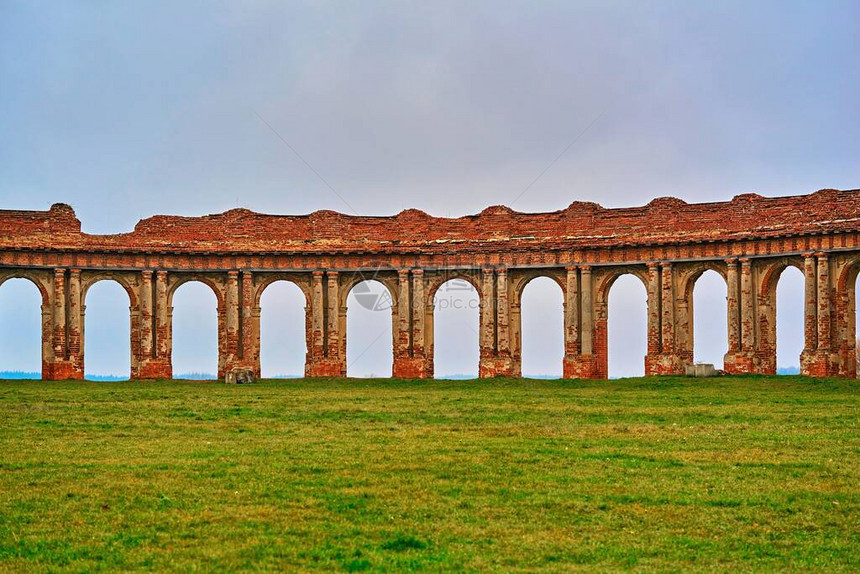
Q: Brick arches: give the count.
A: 11